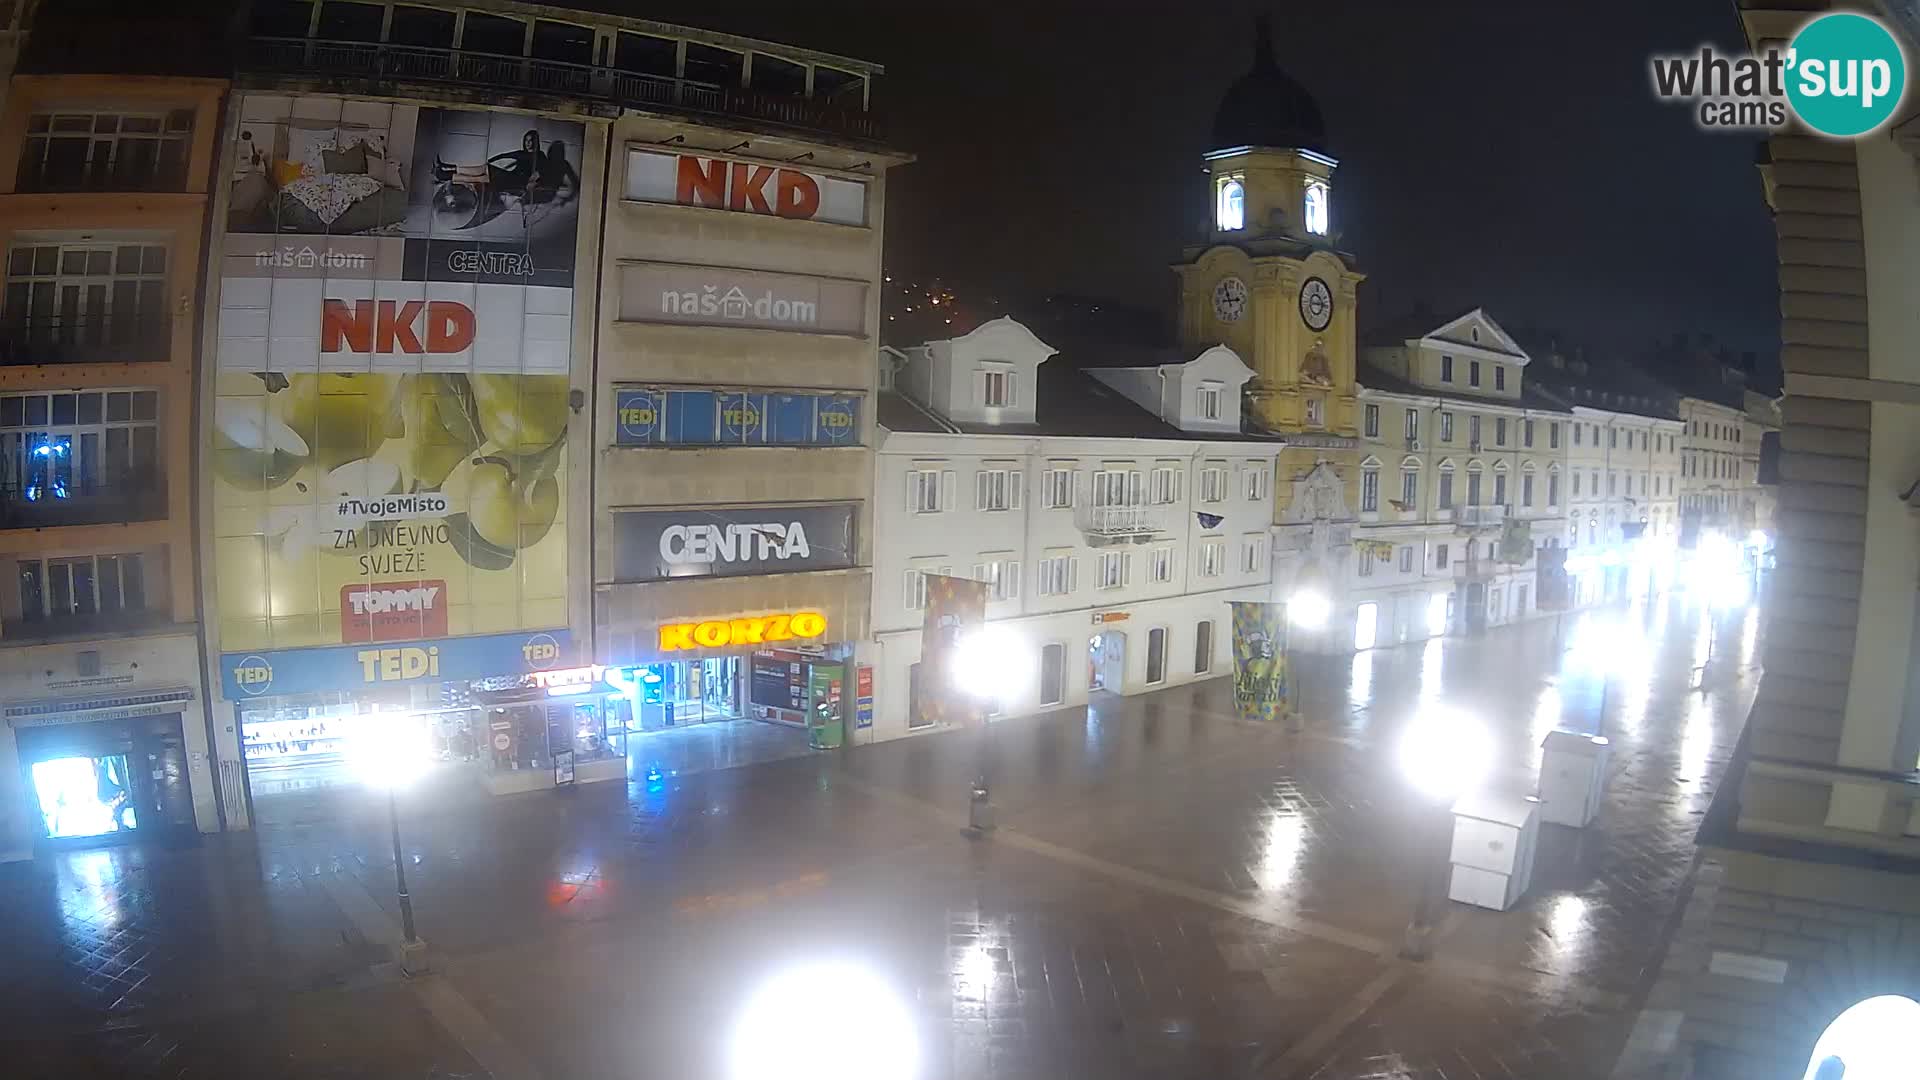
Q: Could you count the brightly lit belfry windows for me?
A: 2